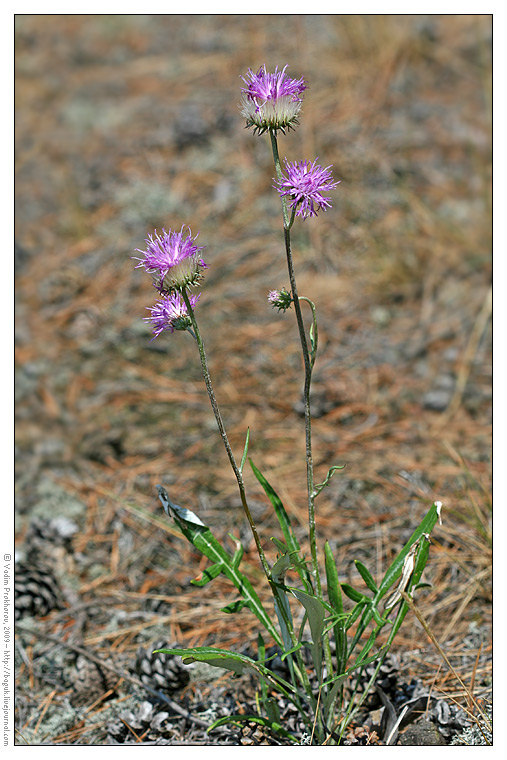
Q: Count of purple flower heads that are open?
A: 4